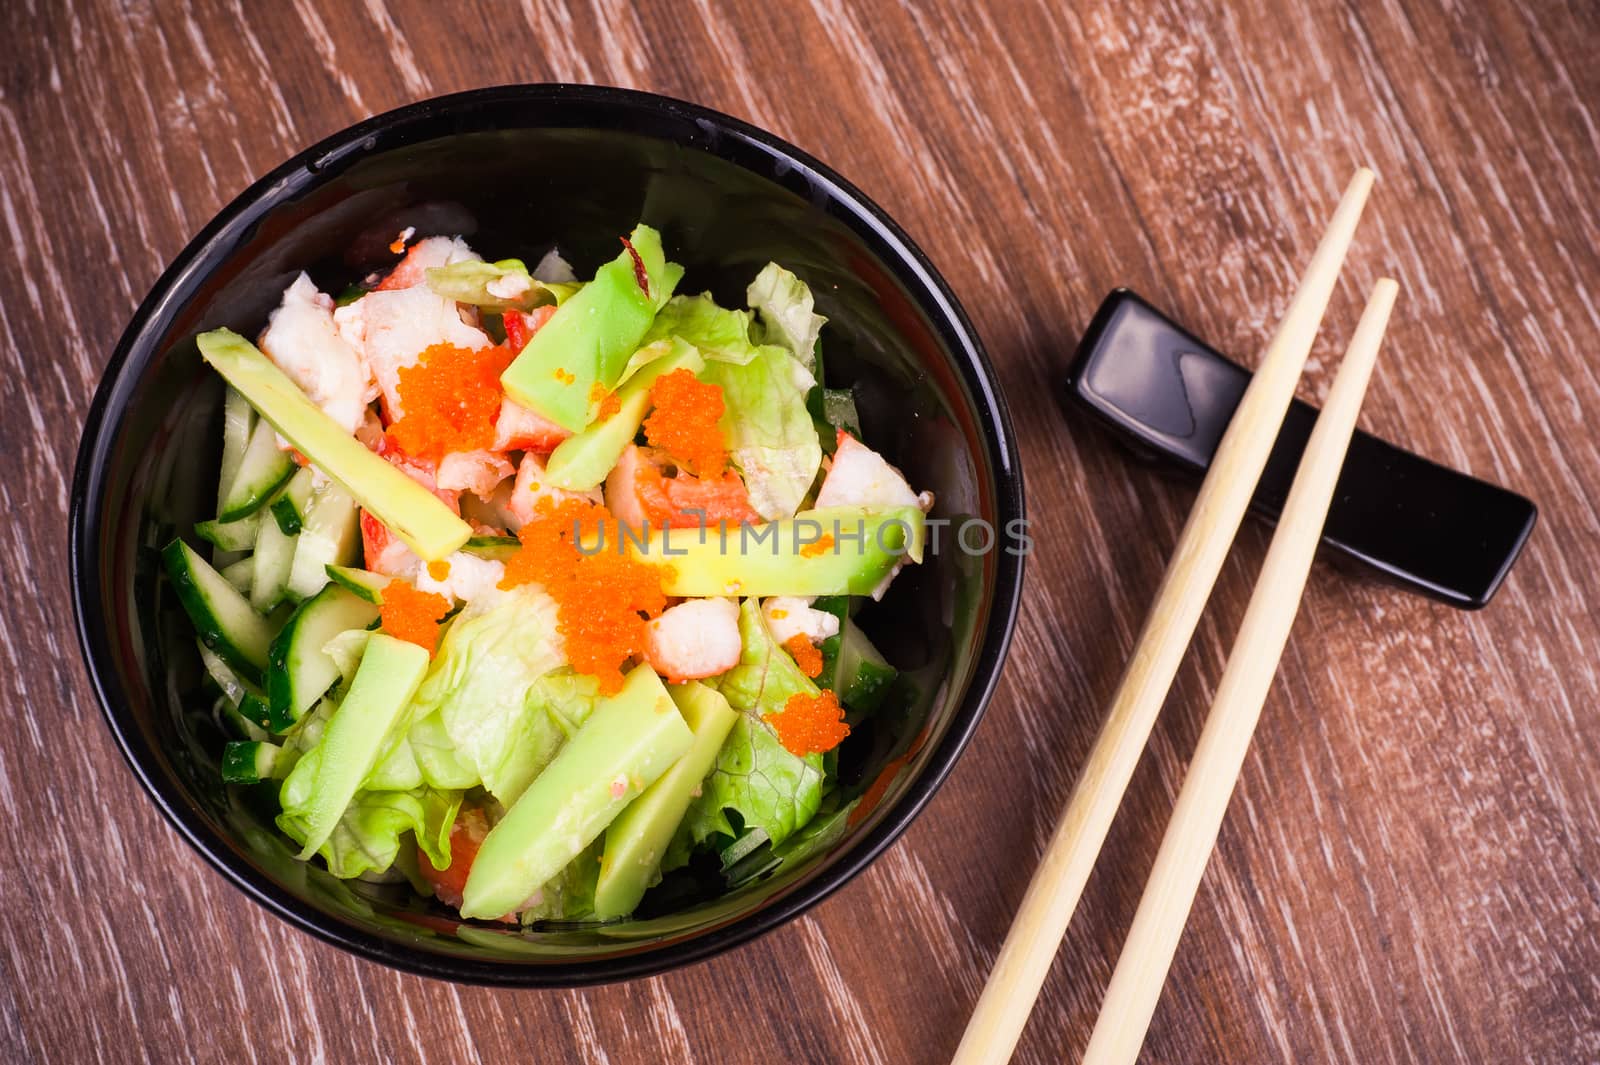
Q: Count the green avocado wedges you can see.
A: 7